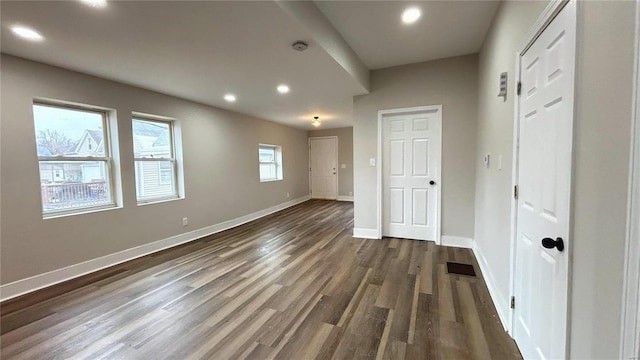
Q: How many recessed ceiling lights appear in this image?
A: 5